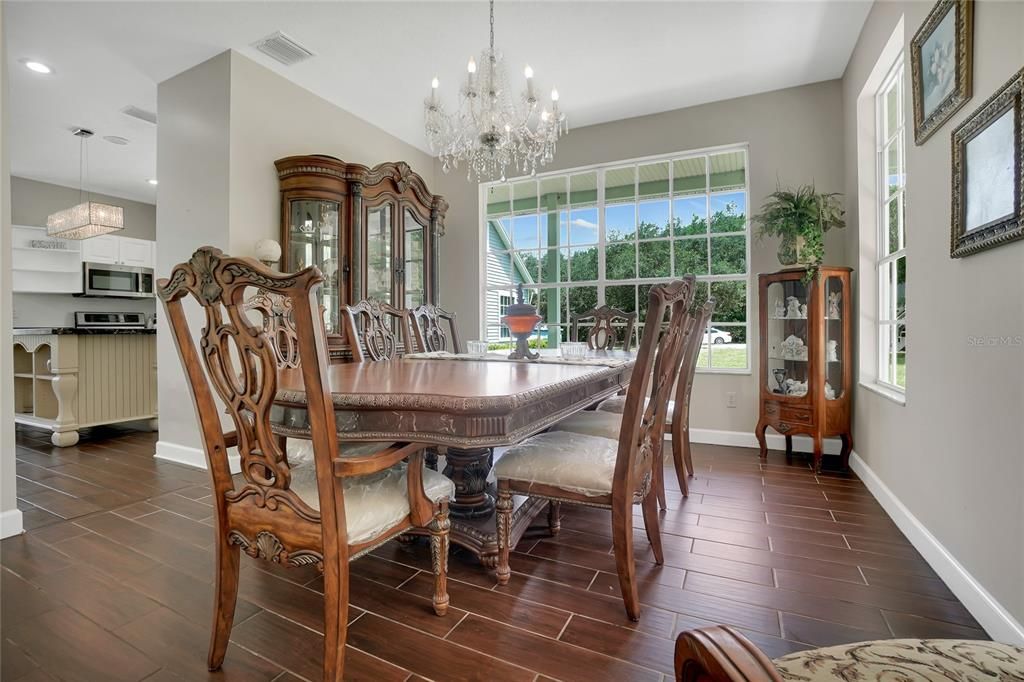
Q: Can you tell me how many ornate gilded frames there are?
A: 2